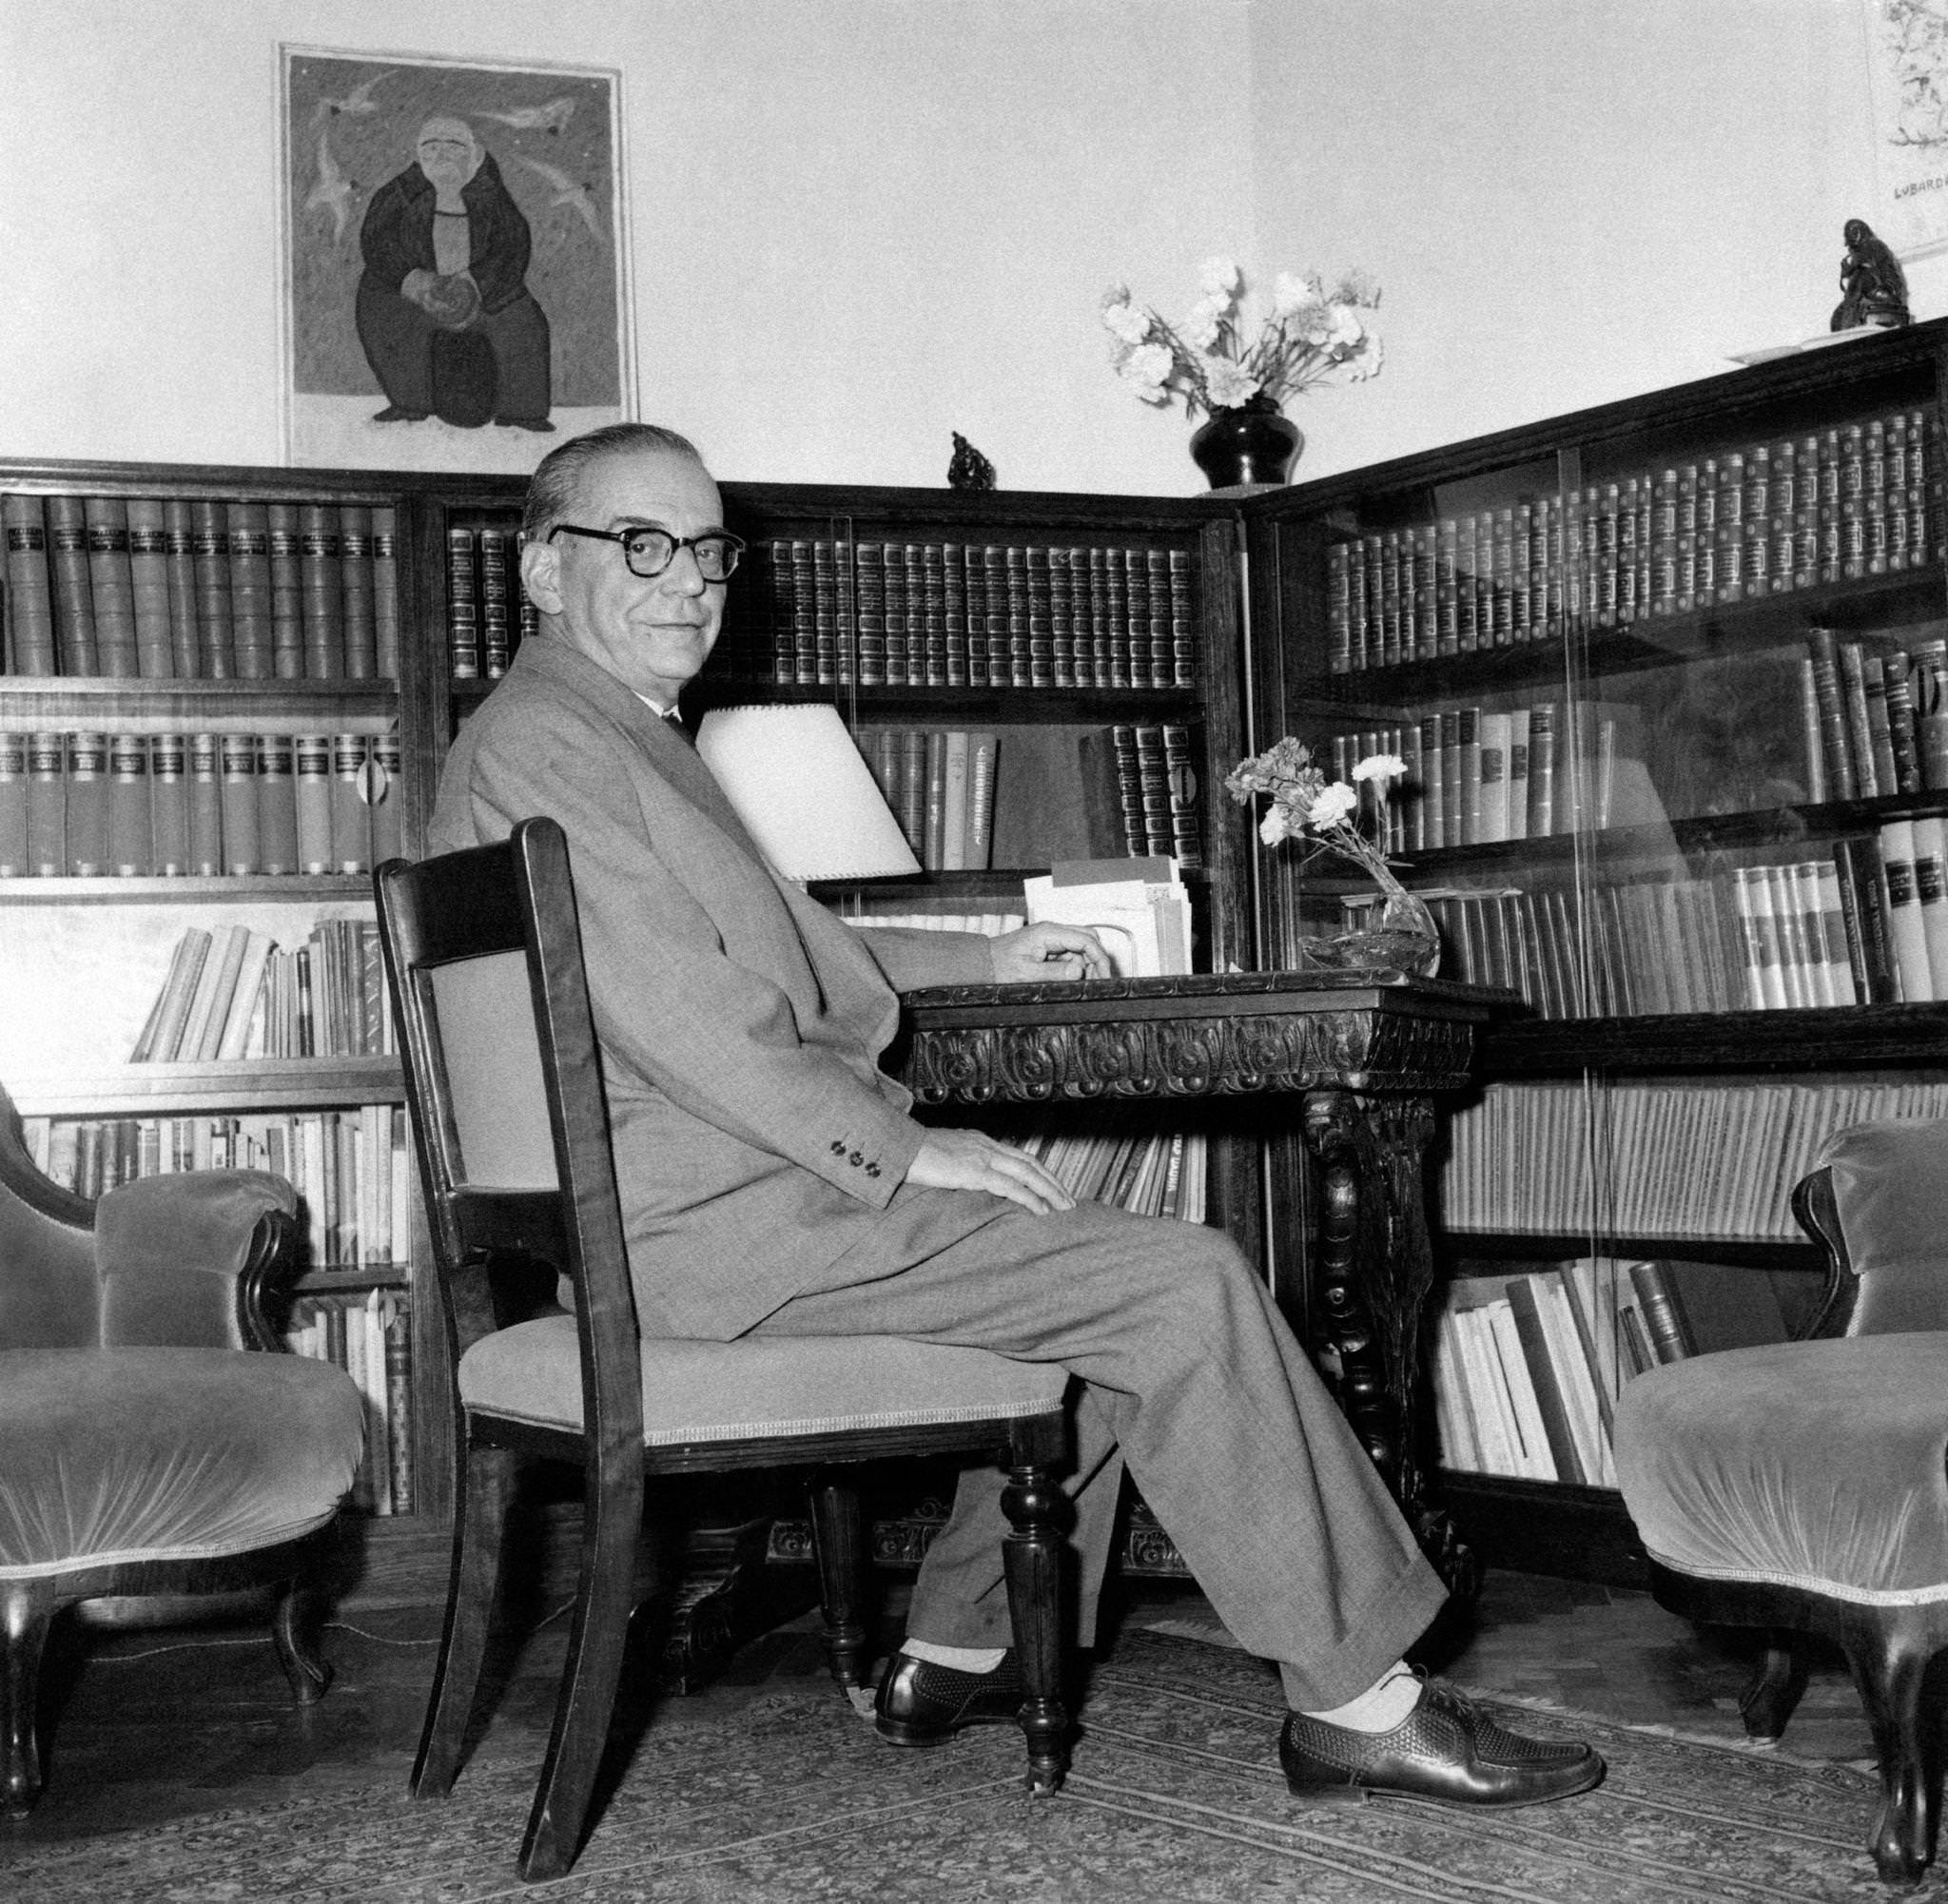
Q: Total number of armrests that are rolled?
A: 2